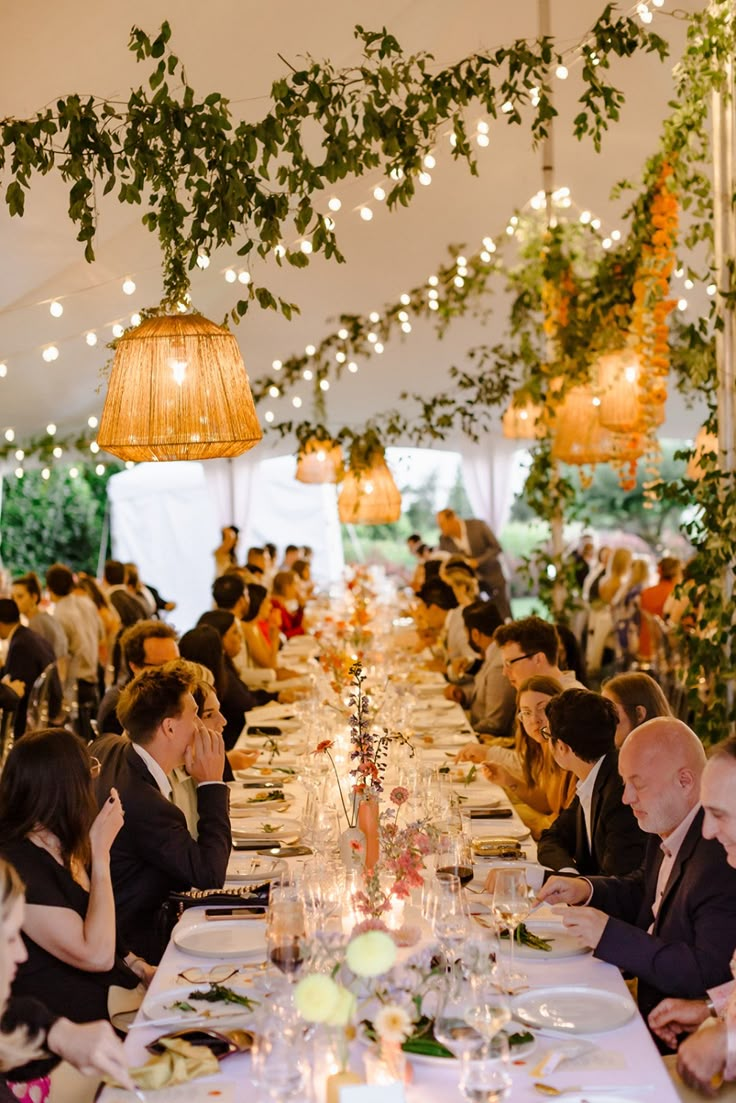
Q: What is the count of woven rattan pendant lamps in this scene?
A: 7